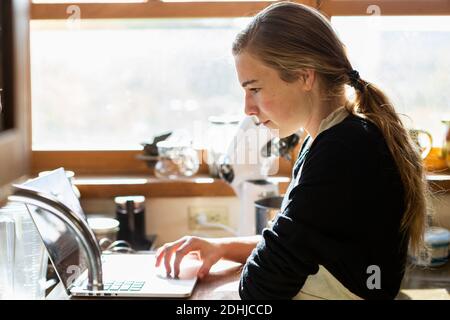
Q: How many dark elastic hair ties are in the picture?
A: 1